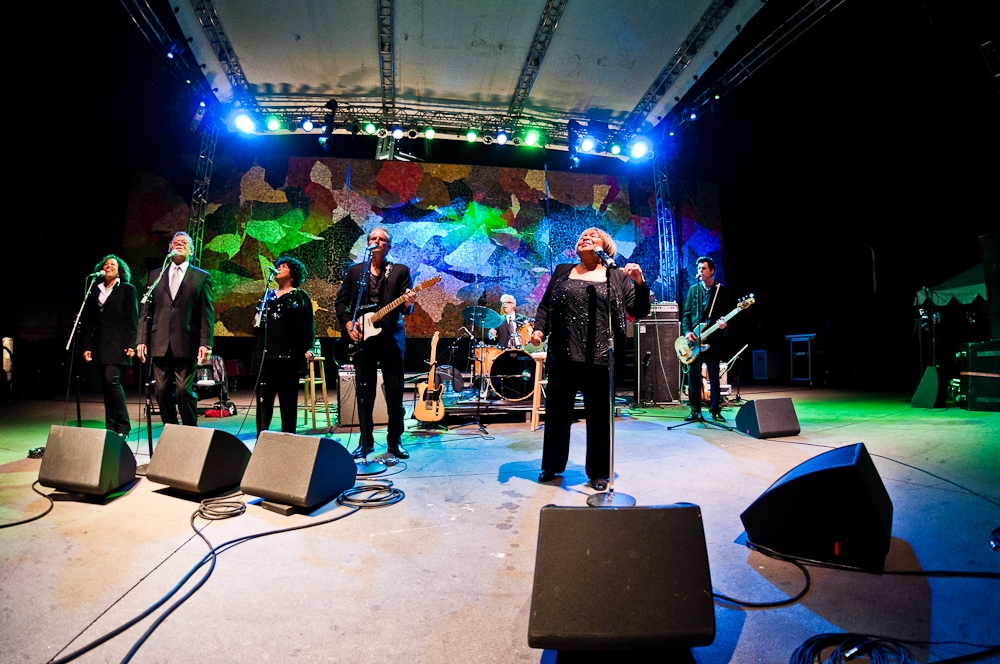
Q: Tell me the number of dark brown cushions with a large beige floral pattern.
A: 0